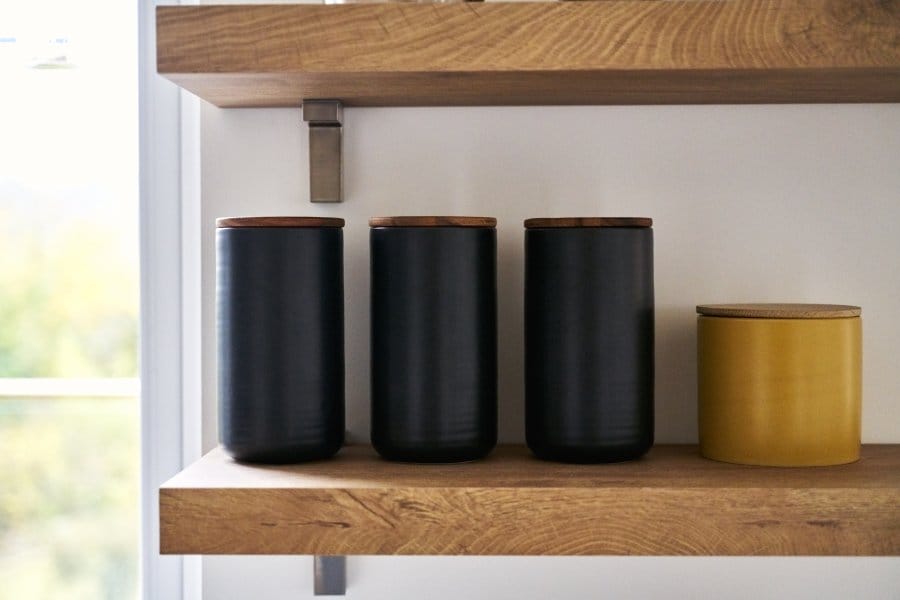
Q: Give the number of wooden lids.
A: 4